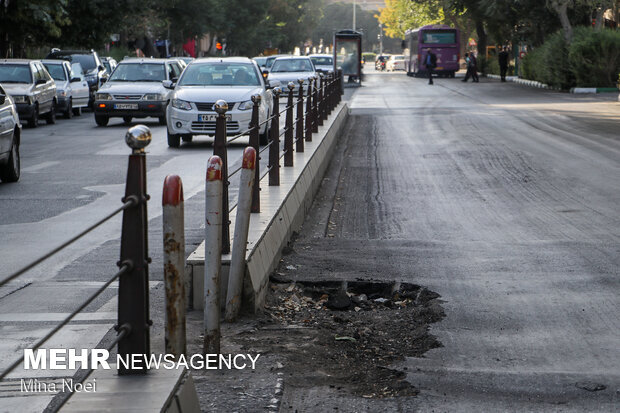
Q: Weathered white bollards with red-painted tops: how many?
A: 3